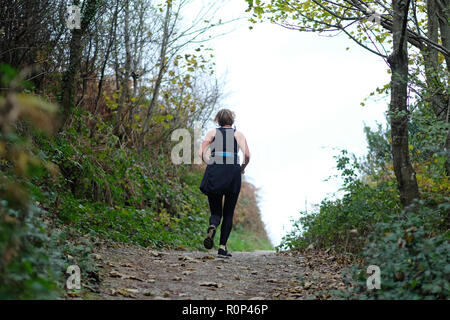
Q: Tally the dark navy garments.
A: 2